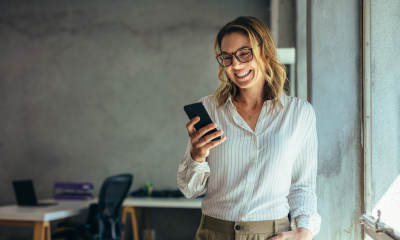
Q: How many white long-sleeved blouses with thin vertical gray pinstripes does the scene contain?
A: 1